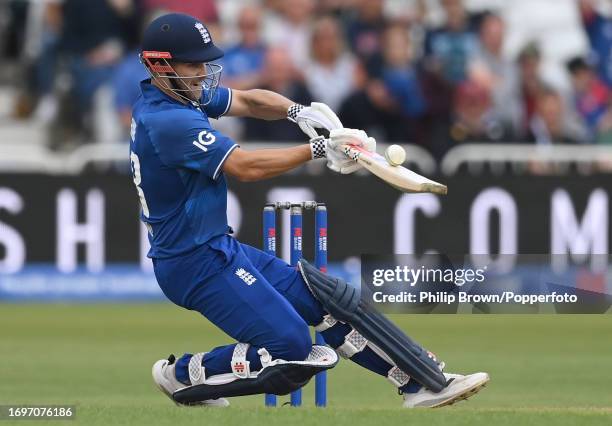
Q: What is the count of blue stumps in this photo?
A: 3